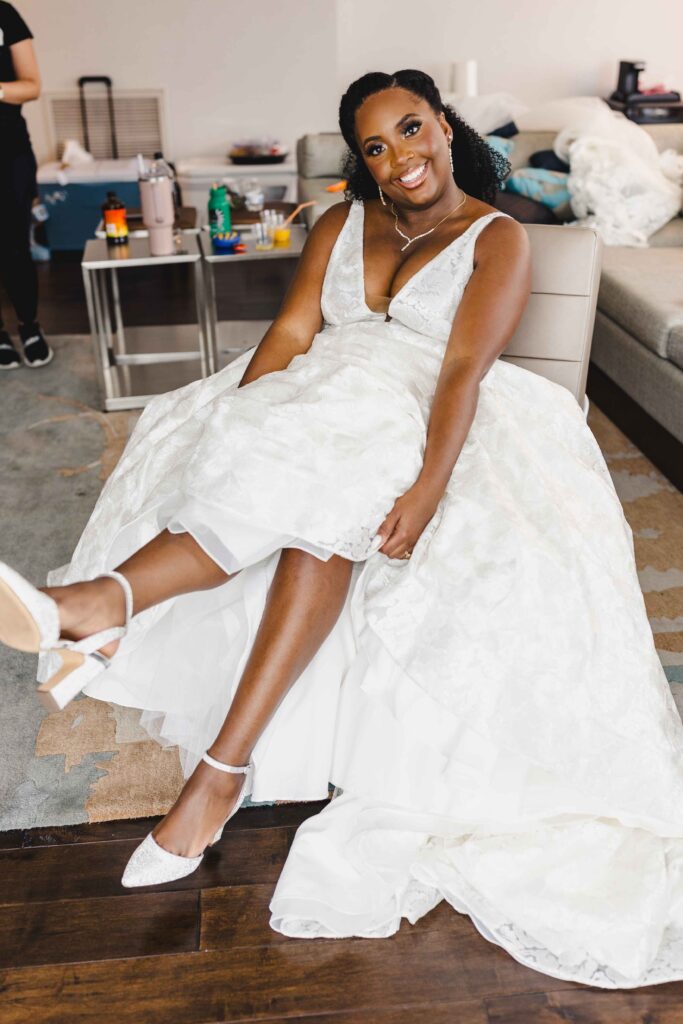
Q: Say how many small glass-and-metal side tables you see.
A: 2